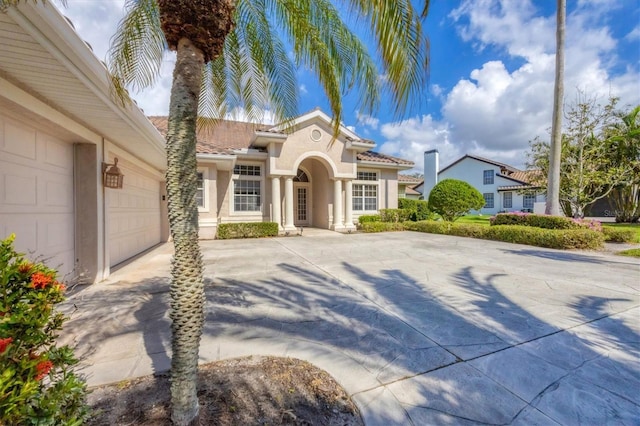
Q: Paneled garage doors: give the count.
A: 2